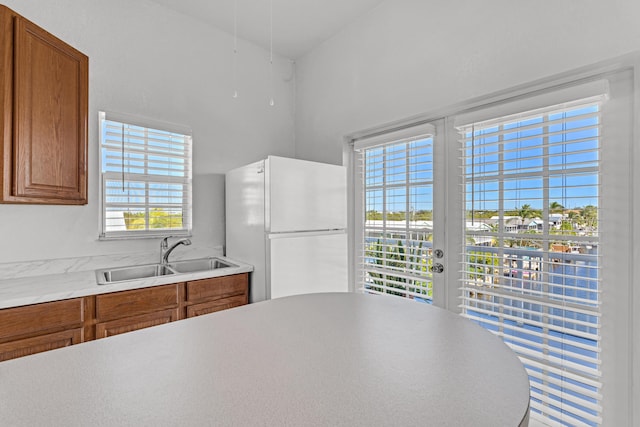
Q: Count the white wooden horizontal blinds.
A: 3